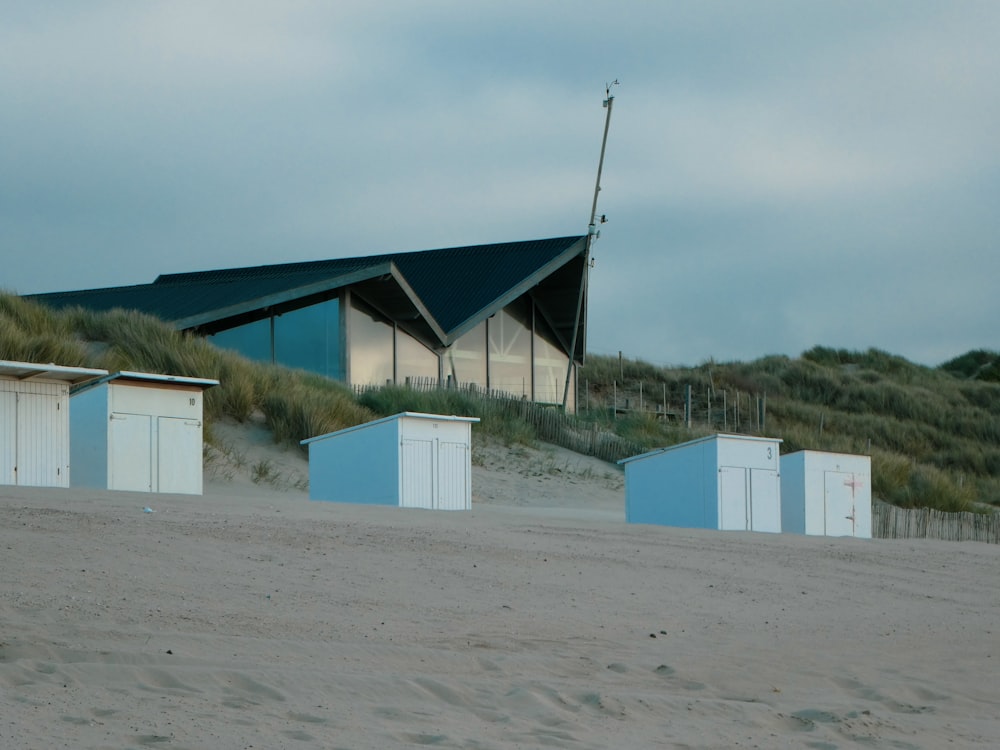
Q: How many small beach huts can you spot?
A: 5